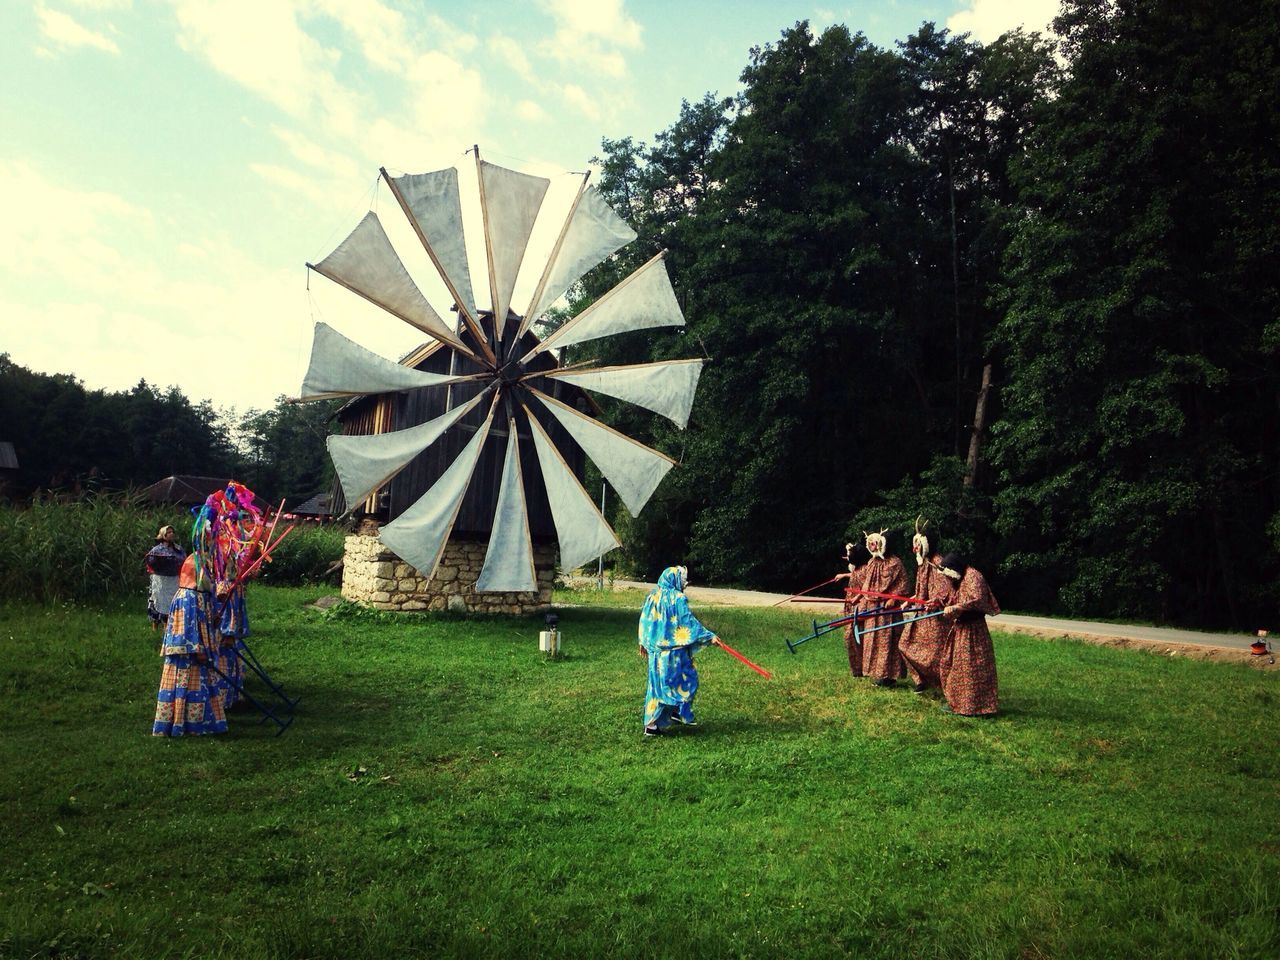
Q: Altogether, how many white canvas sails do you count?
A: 12